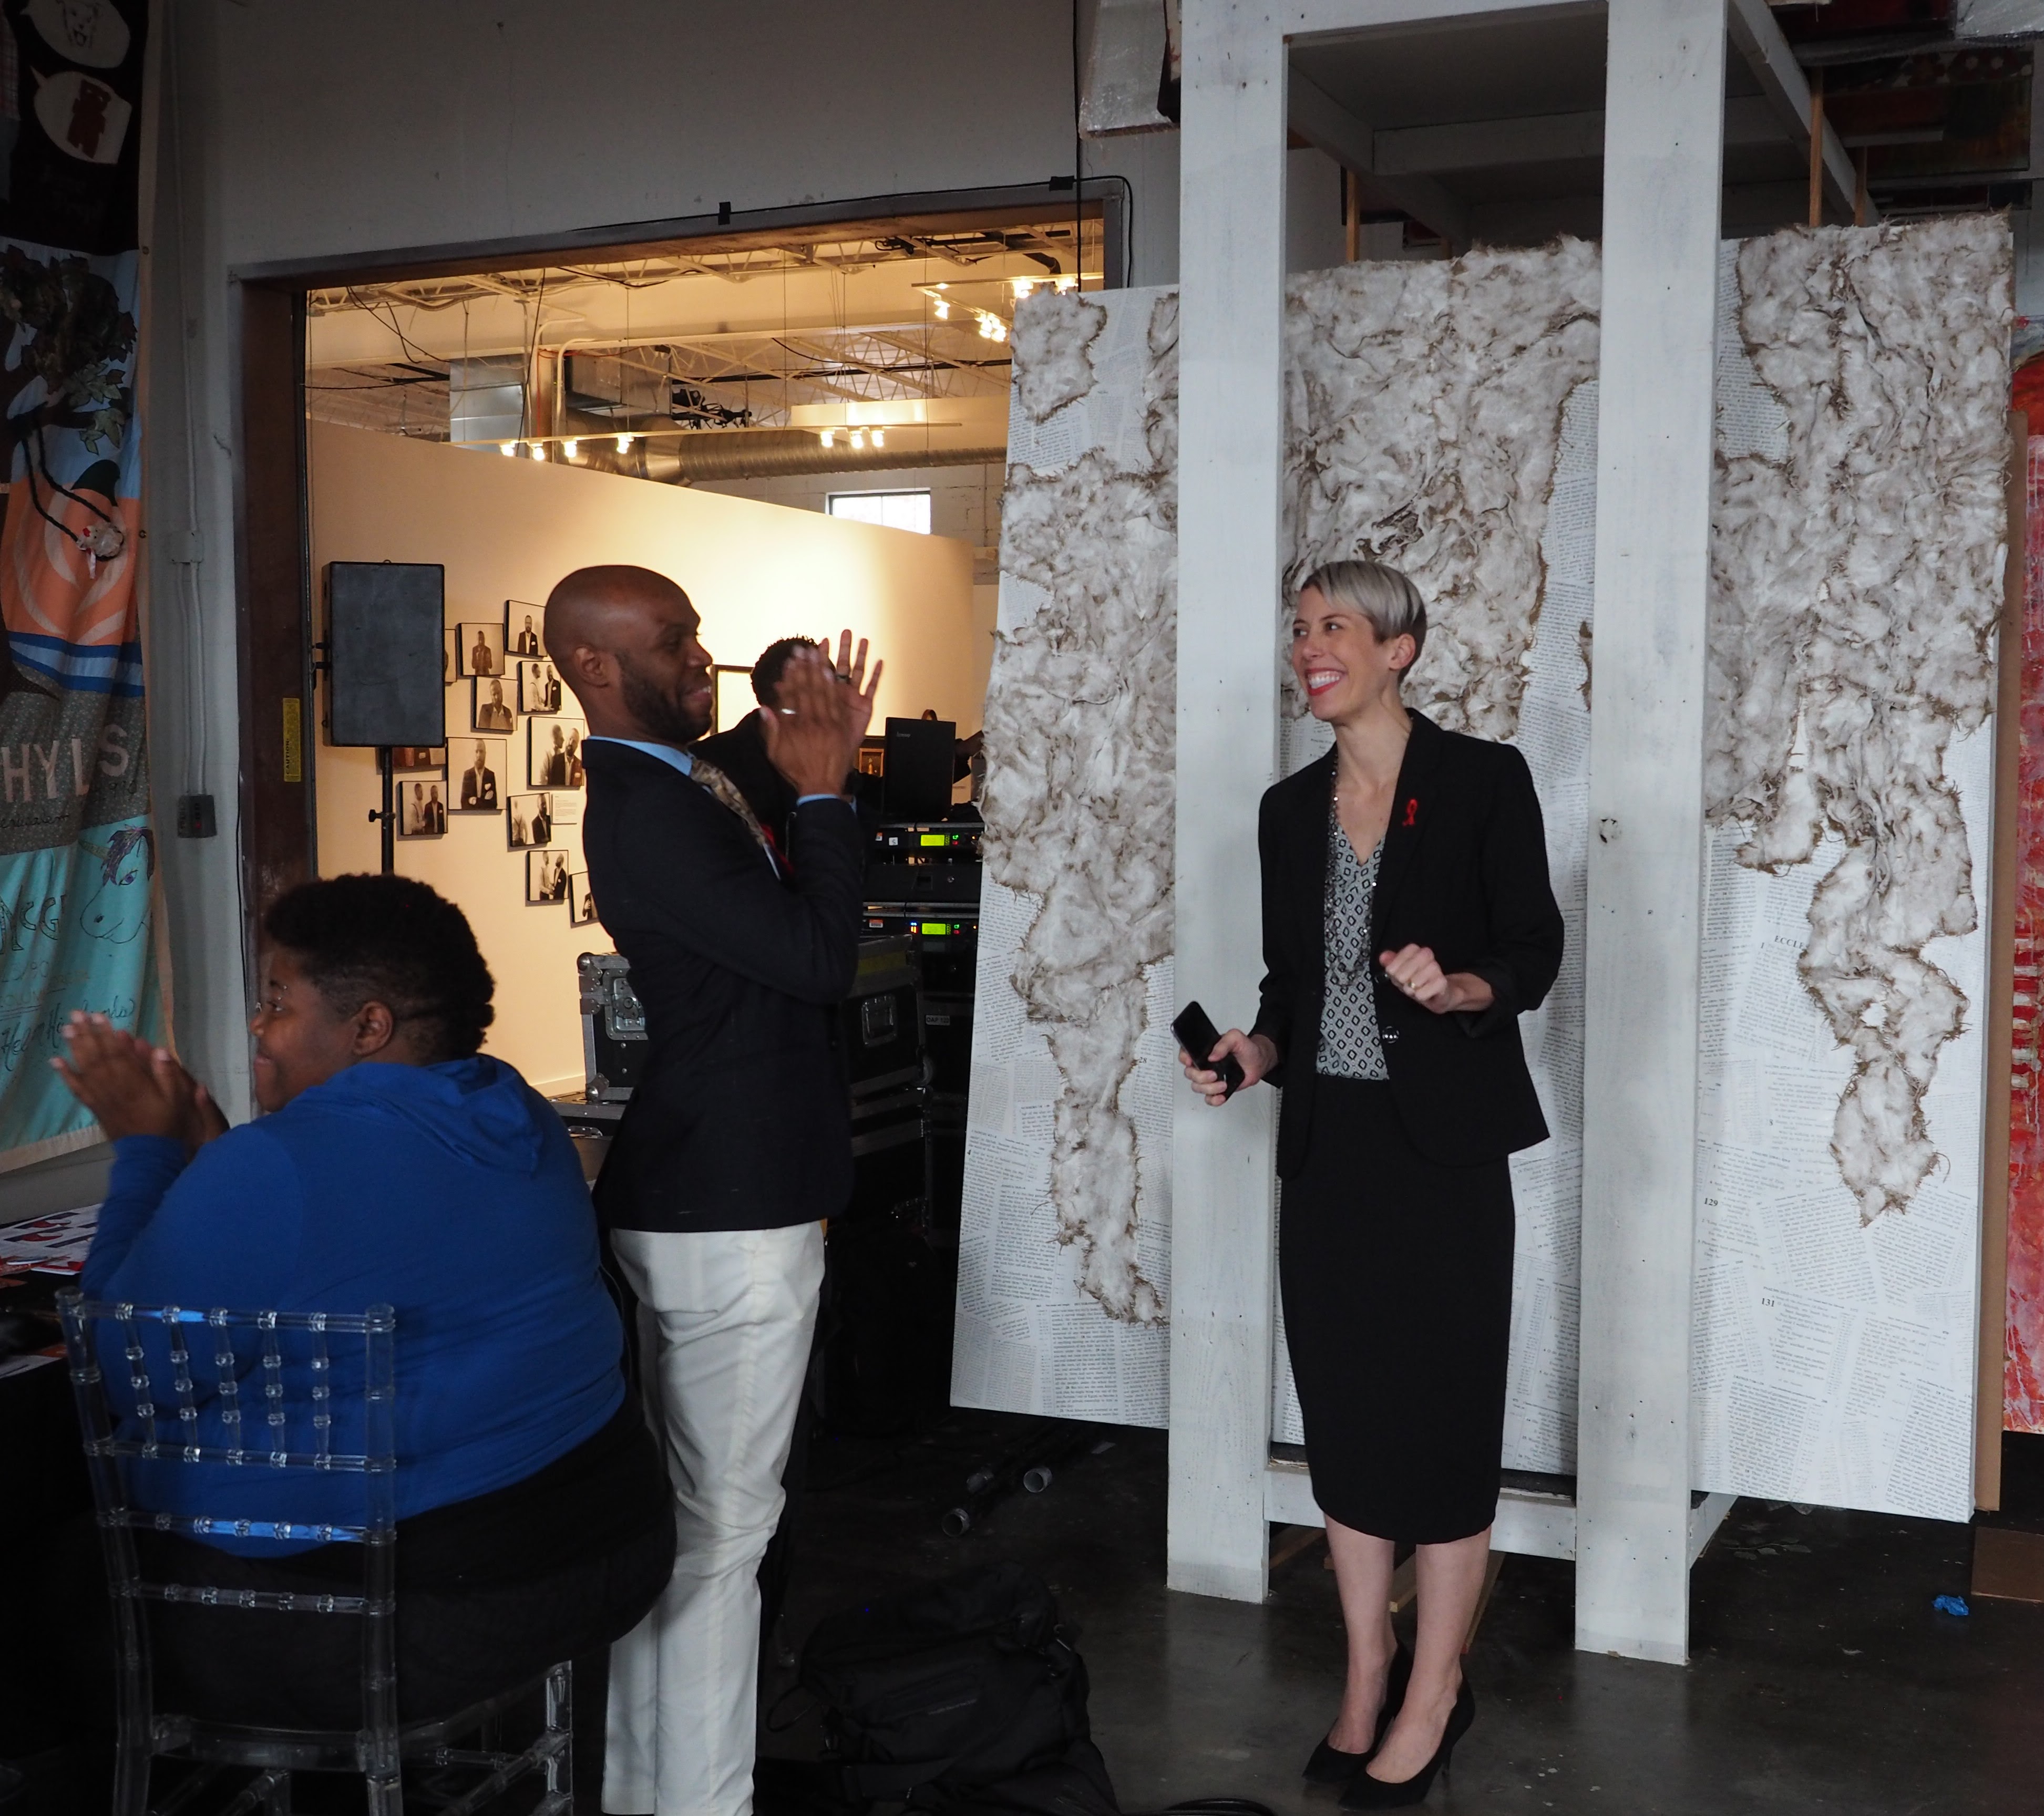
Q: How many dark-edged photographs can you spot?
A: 12